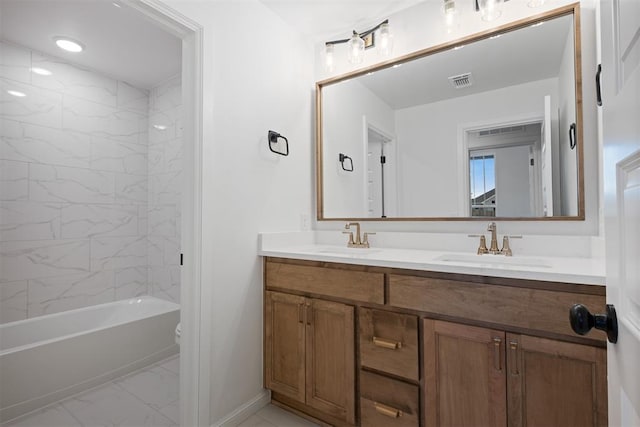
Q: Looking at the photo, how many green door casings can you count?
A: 0